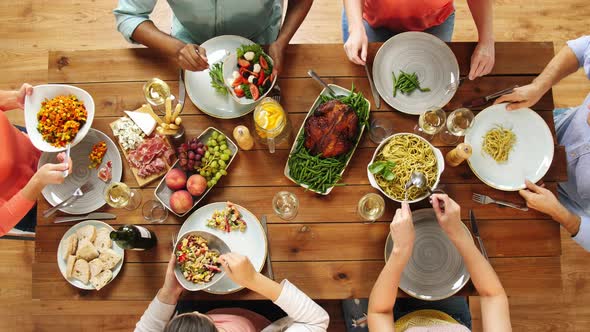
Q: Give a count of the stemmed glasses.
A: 6